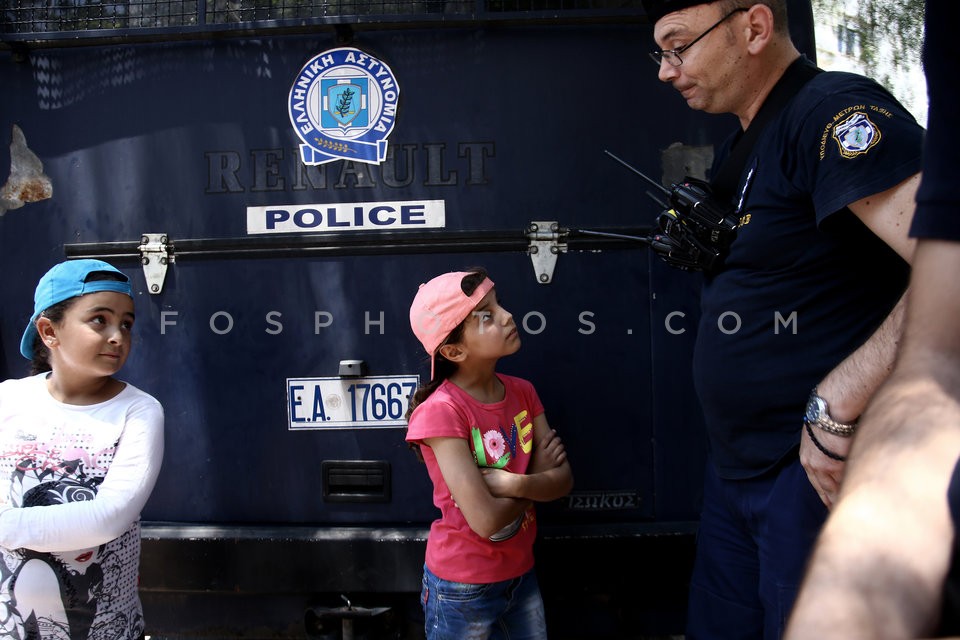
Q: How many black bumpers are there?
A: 1